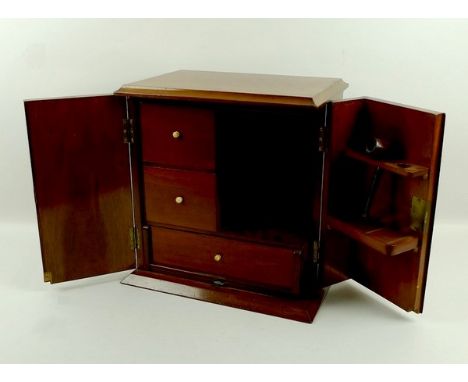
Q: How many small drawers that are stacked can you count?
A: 2